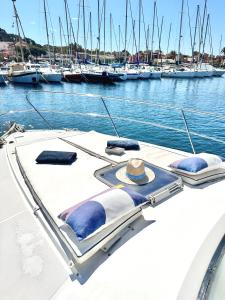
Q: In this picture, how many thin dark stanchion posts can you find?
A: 3